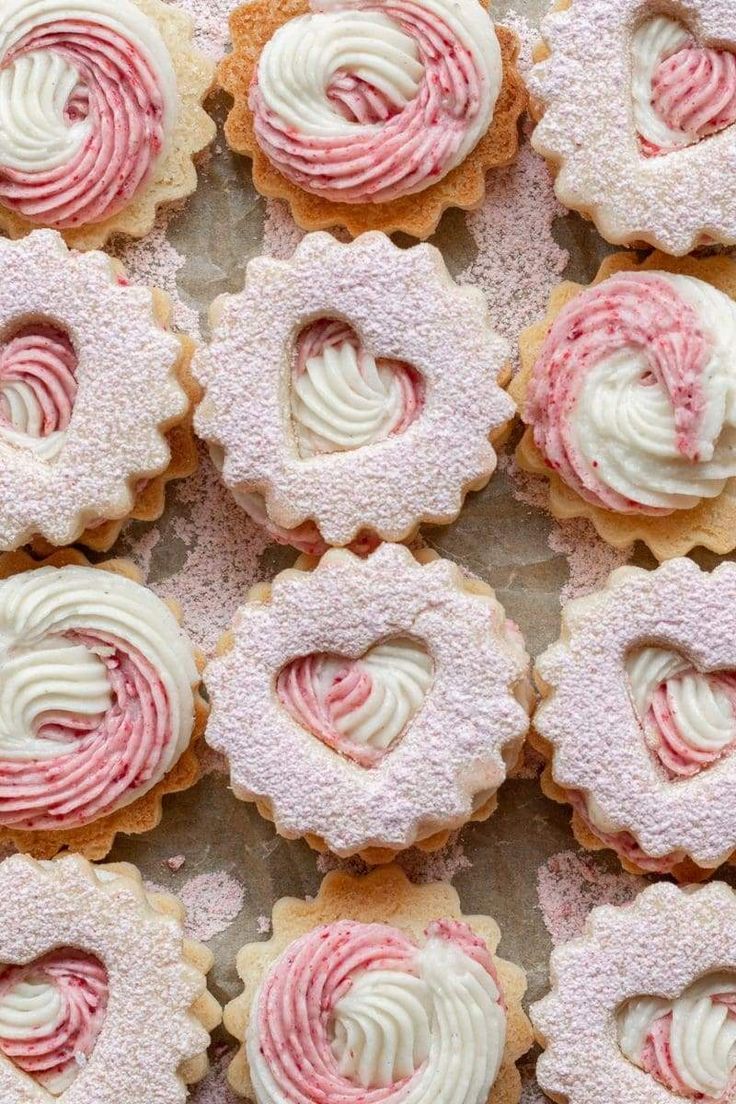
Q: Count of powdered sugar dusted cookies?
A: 7